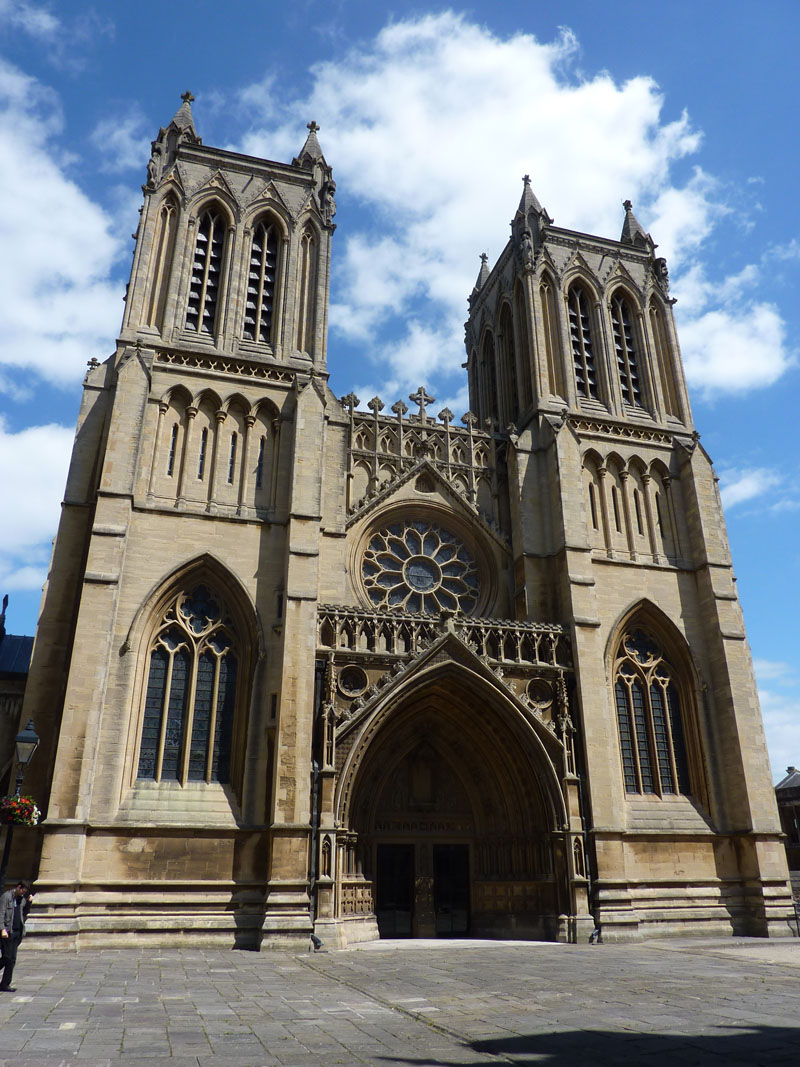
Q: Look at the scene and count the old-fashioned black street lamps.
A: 1